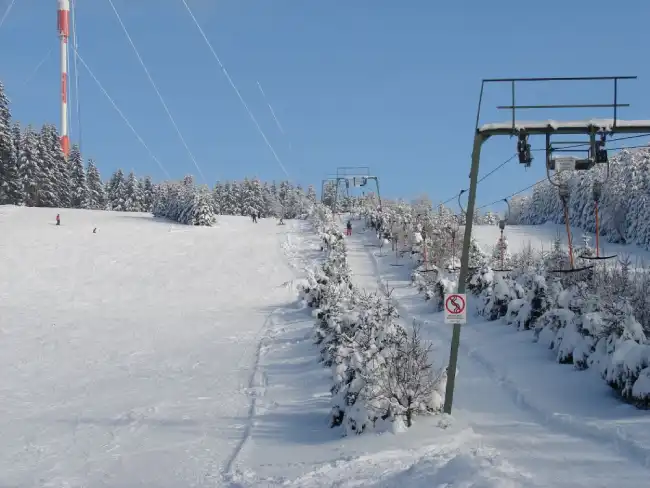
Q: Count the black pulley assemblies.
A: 2